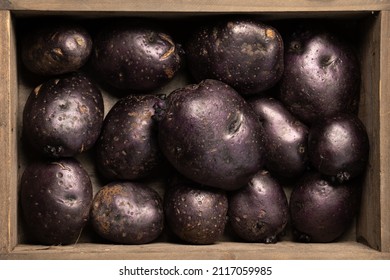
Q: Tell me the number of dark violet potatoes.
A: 14